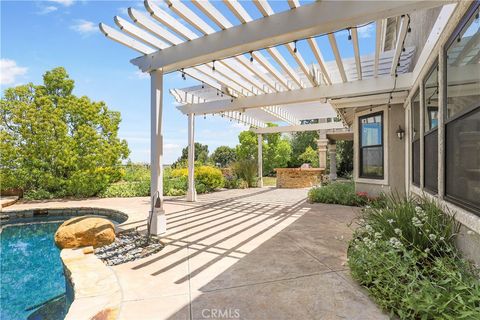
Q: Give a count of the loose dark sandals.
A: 0